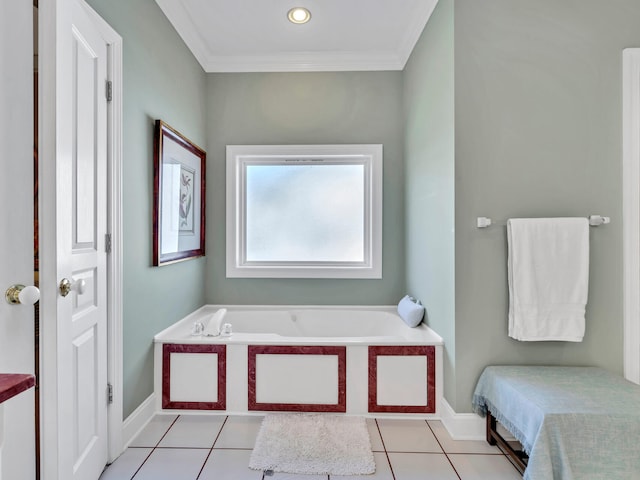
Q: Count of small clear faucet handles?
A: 2